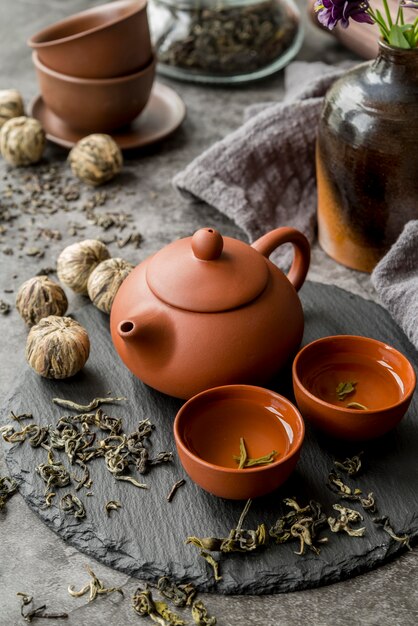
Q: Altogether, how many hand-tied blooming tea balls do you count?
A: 7